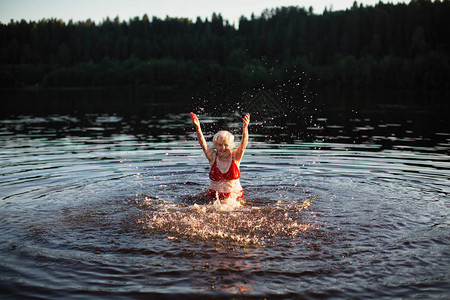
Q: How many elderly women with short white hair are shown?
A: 1